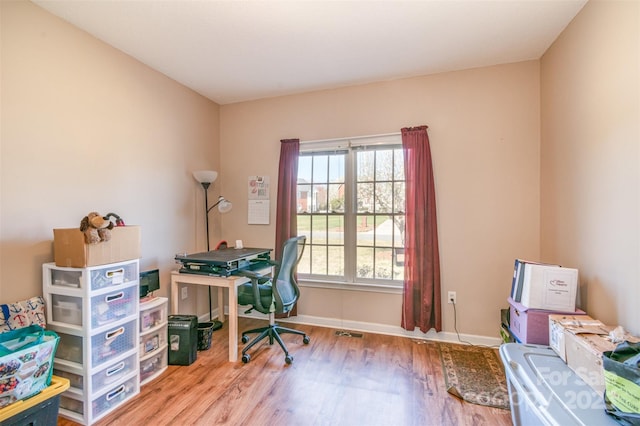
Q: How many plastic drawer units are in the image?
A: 2